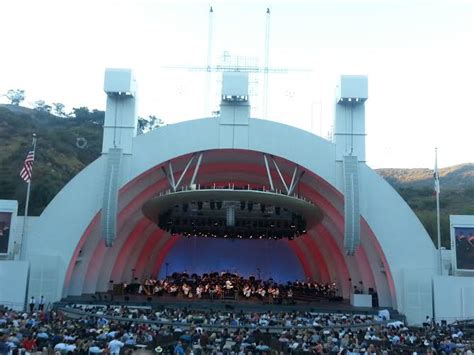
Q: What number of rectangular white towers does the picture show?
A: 3